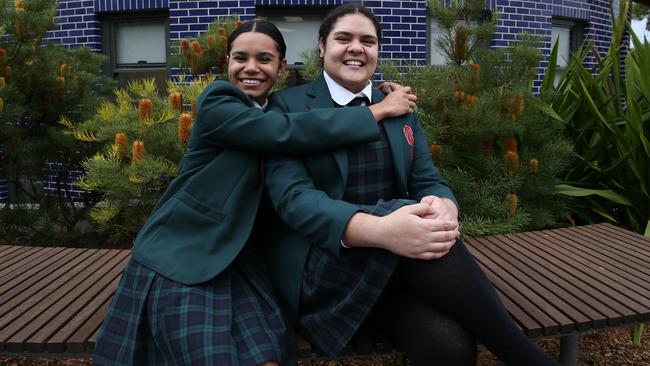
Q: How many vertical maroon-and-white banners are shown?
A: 0